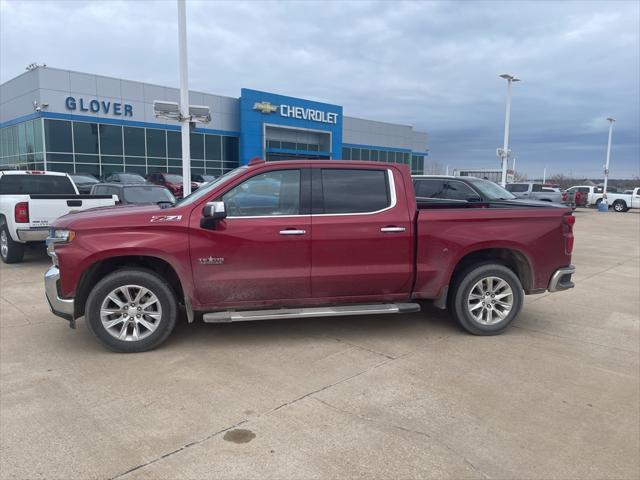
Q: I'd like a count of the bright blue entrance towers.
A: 1